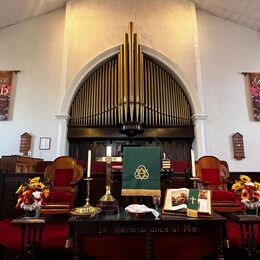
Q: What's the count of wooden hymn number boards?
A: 2